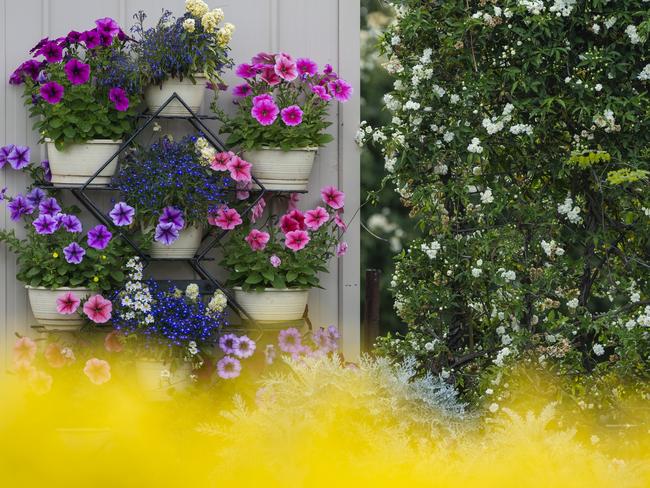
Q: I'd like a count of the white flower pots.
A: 7